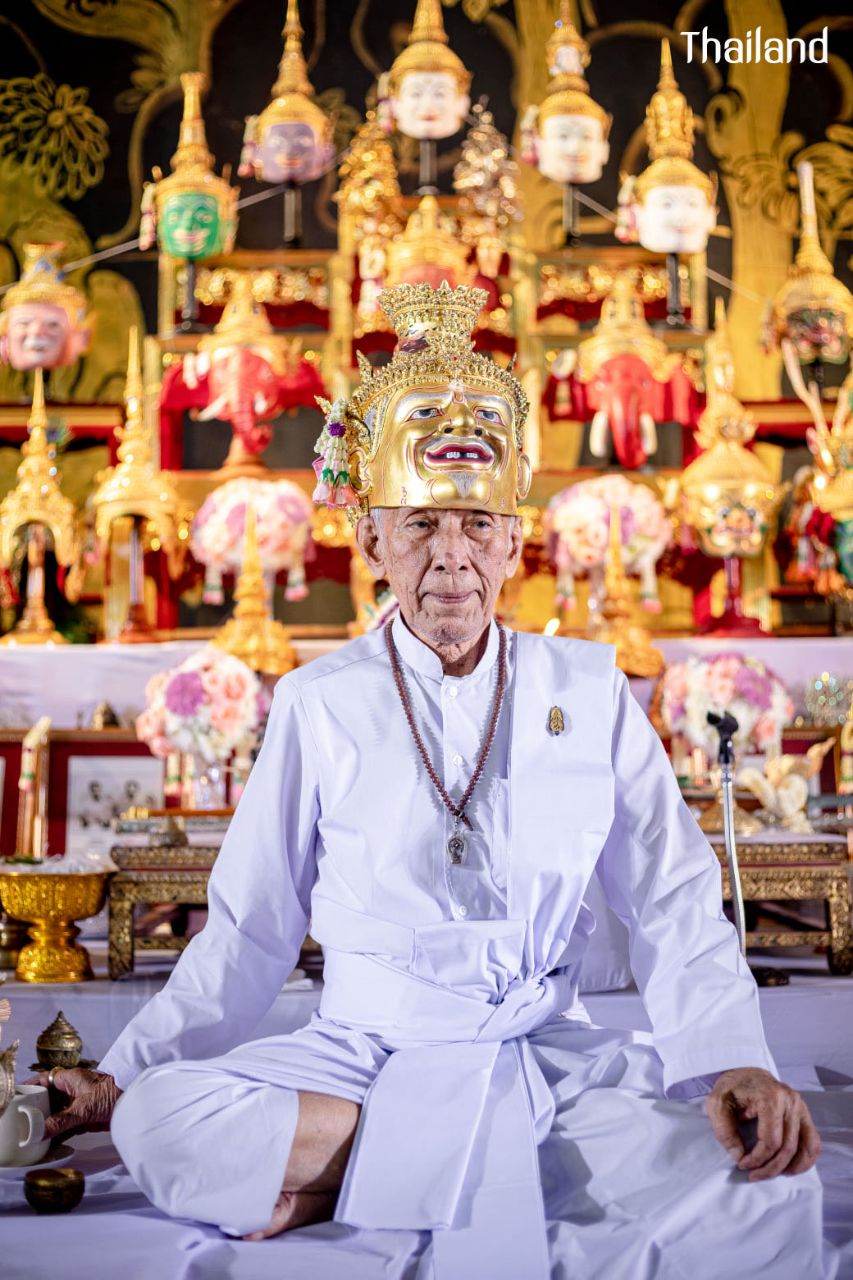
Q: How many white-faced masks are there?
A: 3